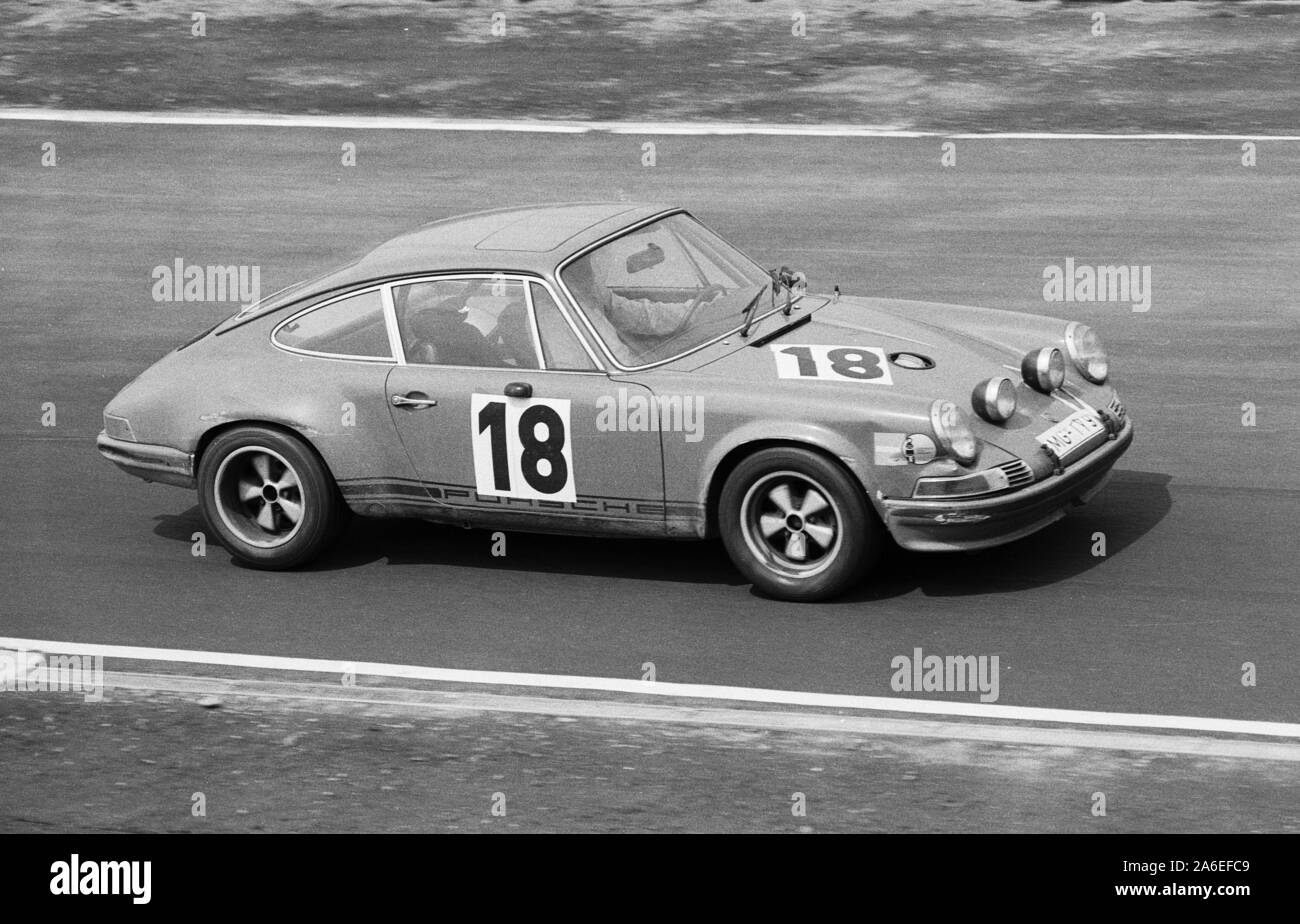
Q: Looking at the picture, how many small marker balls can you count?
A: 0